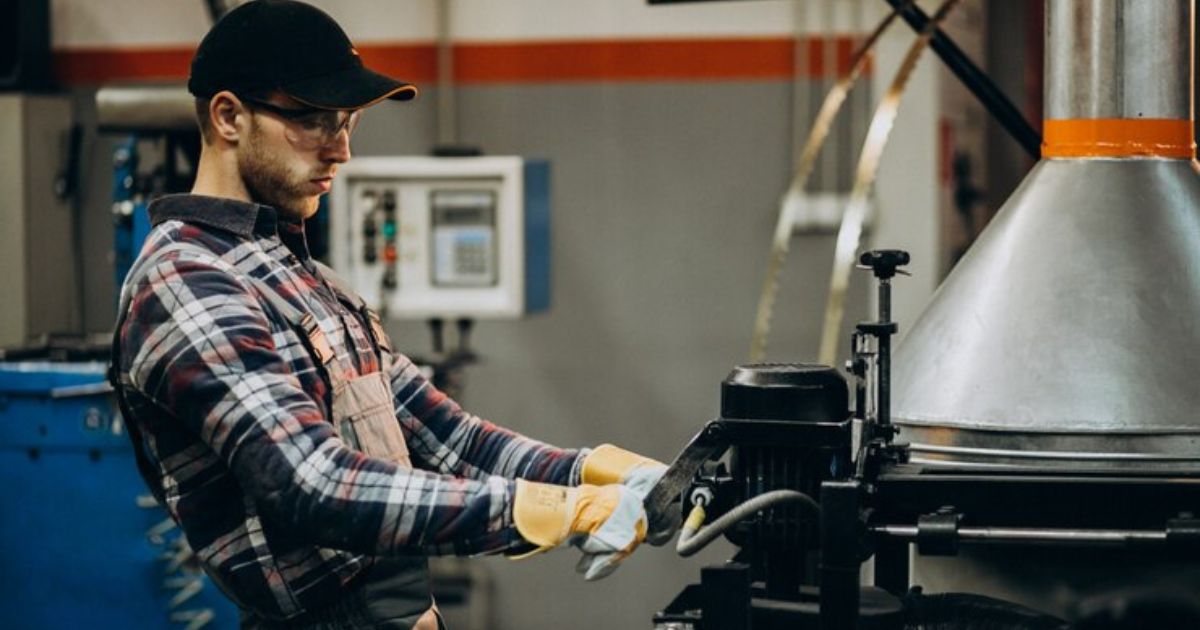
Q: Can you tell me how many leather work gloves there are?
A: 2